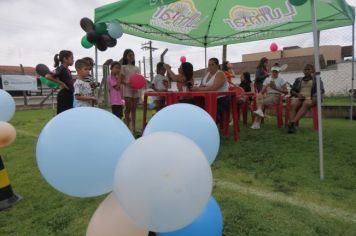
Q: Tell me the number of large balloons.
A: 5